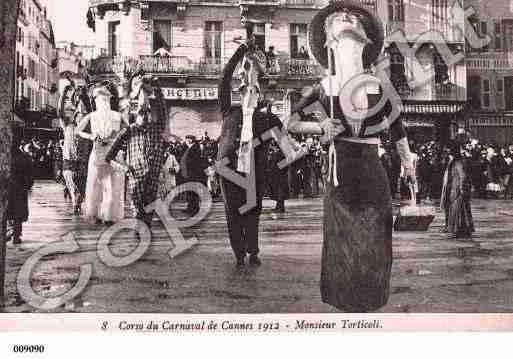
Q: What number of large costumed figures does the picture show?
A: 5